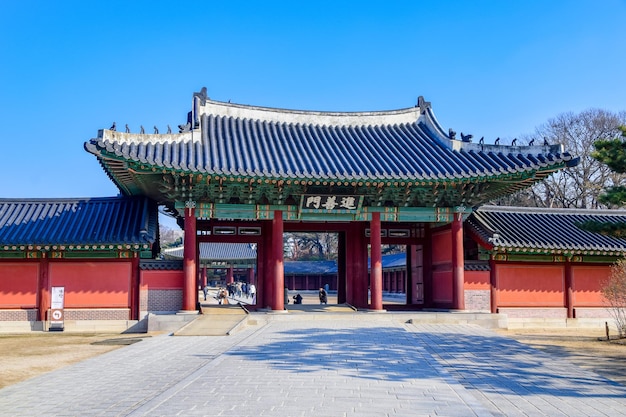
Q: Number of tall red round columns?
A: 4